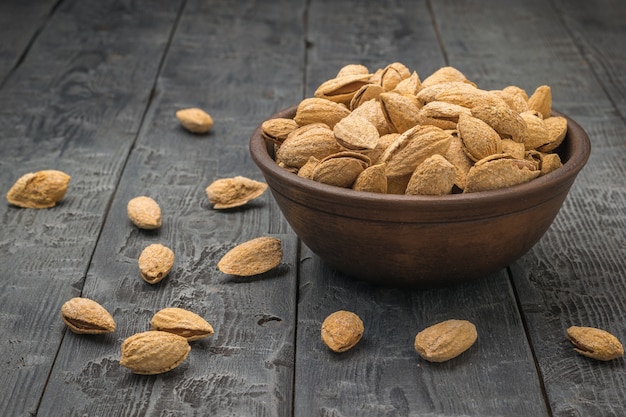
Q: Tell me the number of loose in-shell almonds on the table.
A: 12